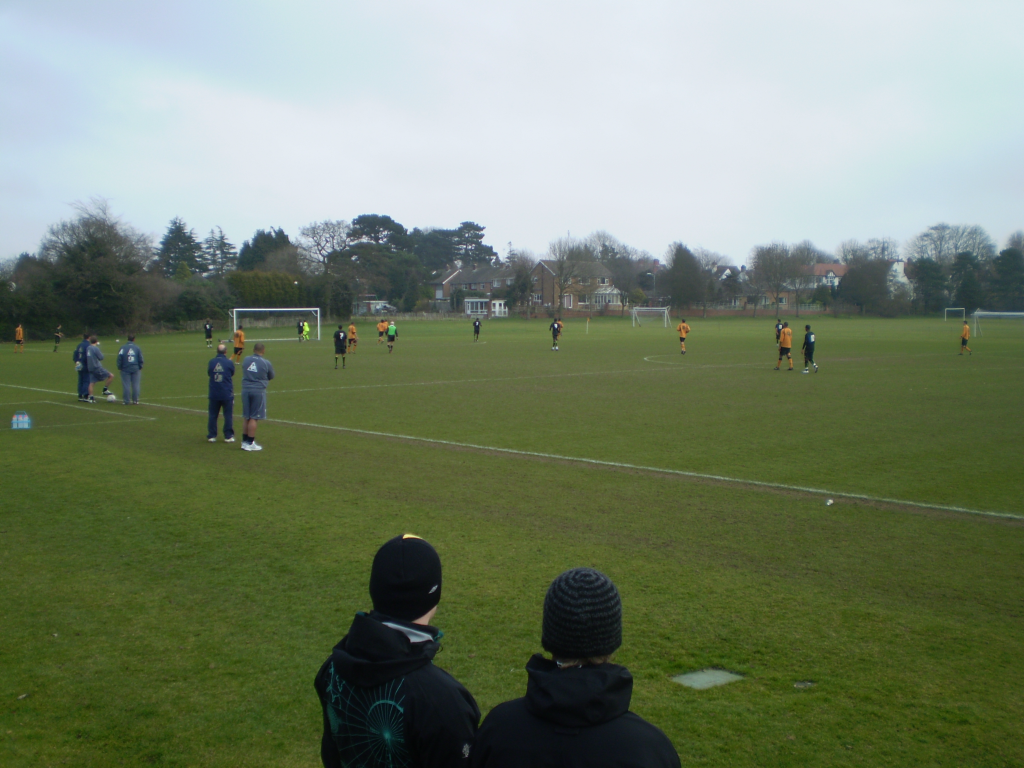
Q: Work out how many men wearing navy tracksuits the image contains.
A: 2